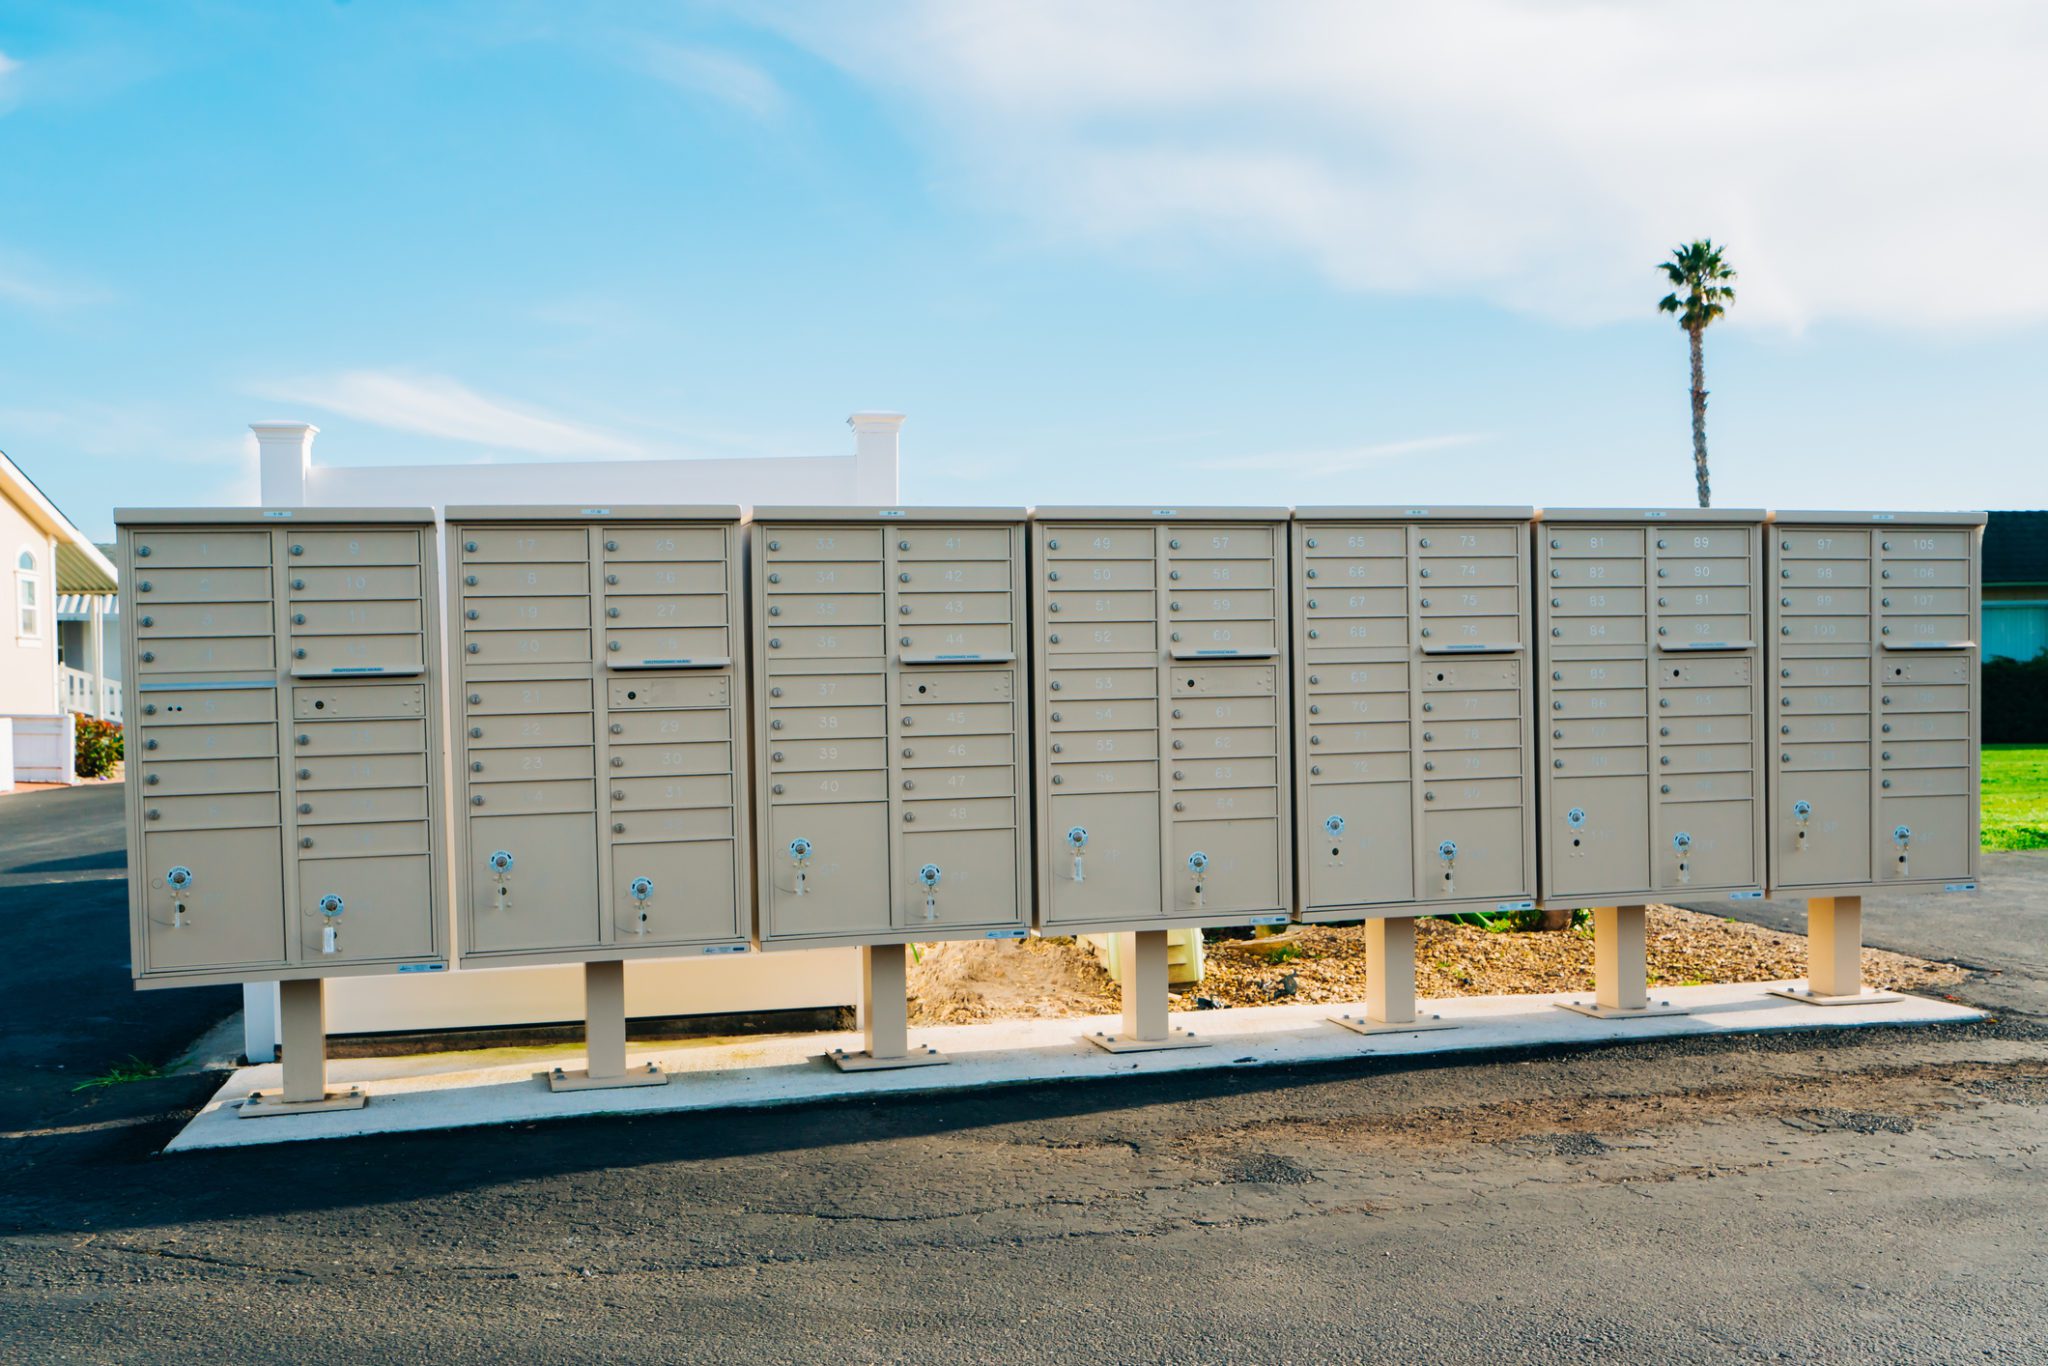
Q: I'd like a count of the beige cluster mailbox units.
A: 7